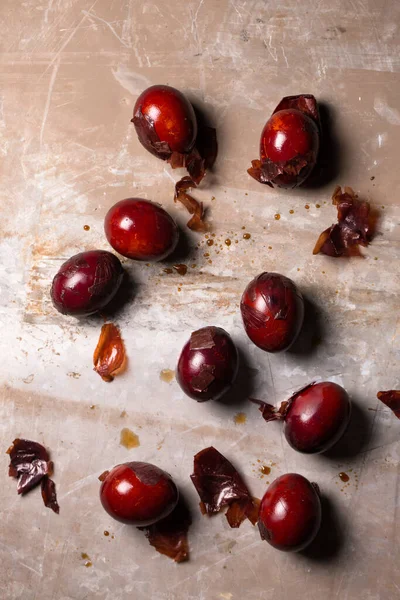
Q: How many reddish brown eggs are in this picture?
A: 9